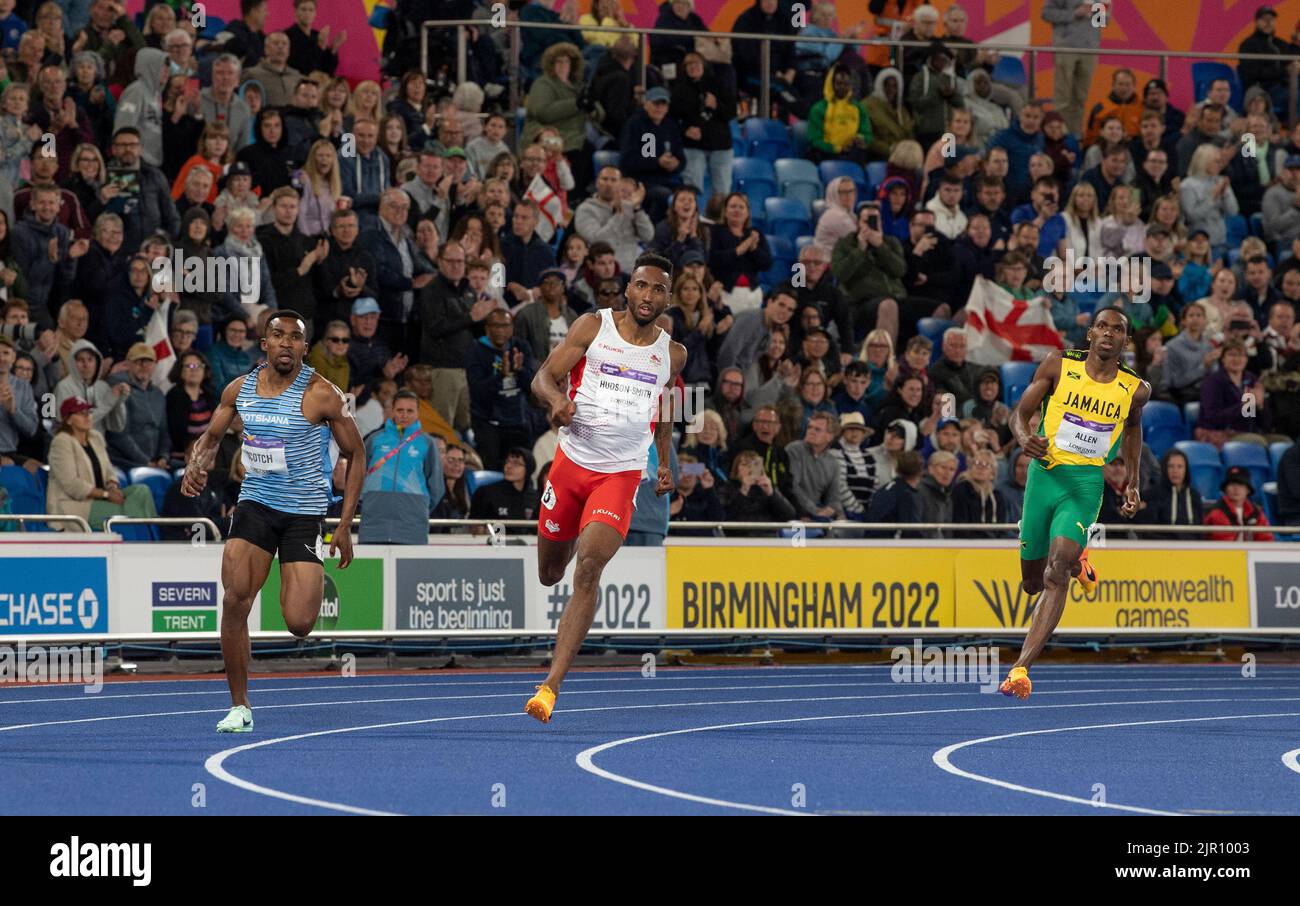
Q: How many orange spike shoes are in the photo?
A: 3